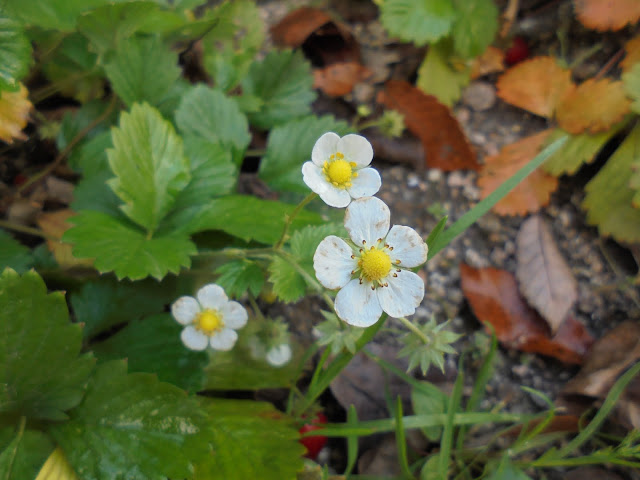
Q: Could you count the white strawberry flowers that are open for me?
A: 3